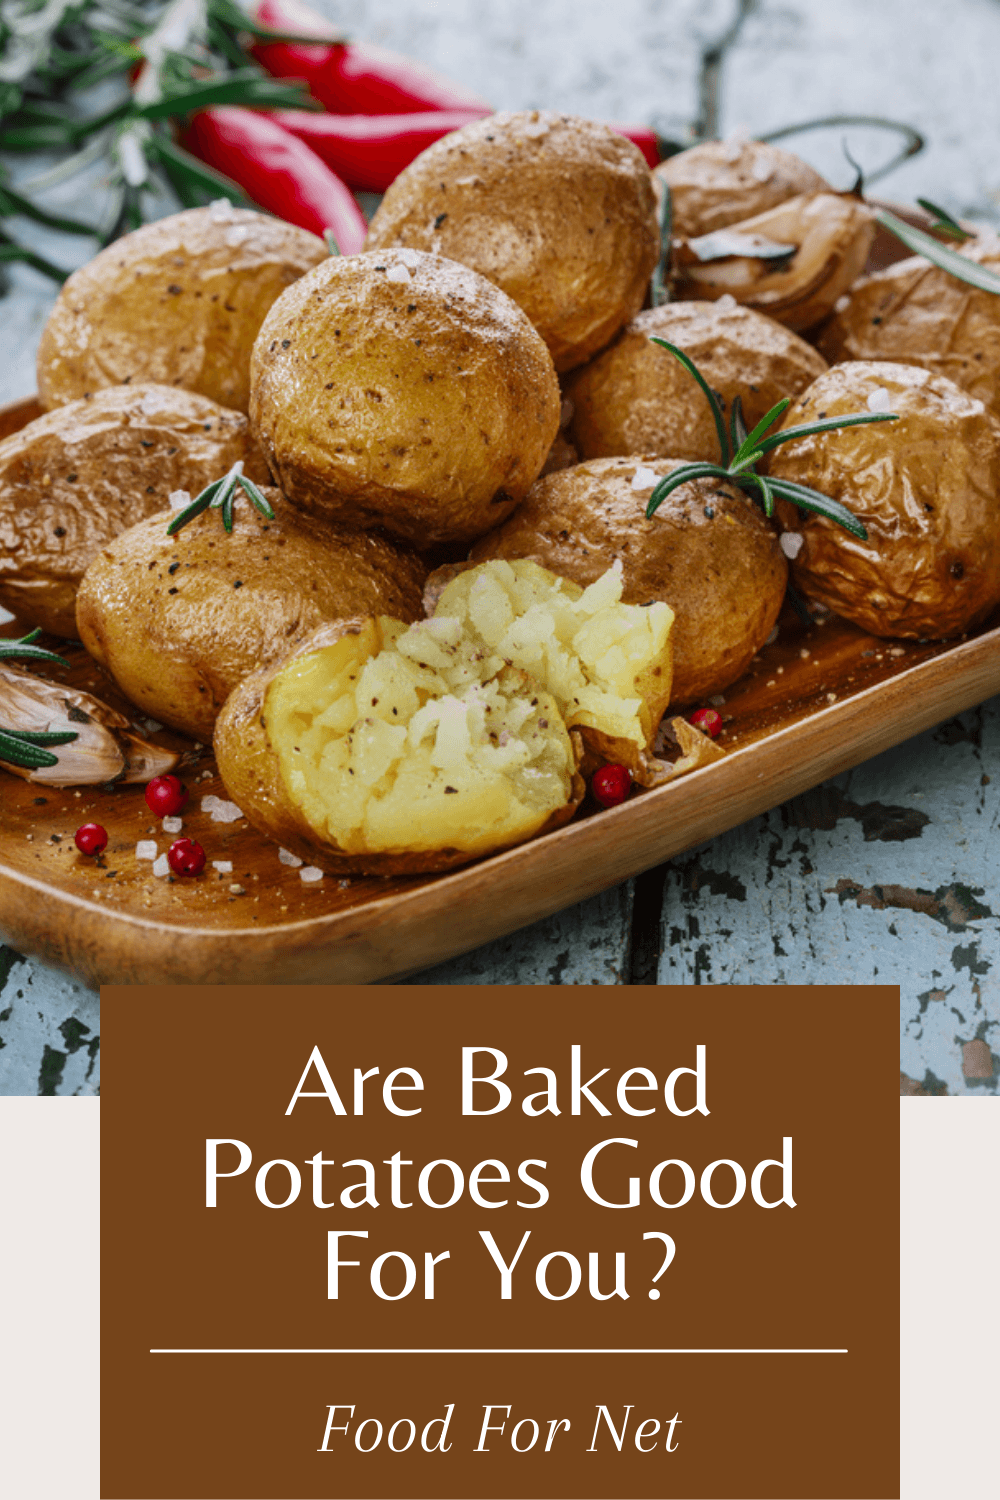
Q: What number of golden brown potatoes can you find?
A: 11